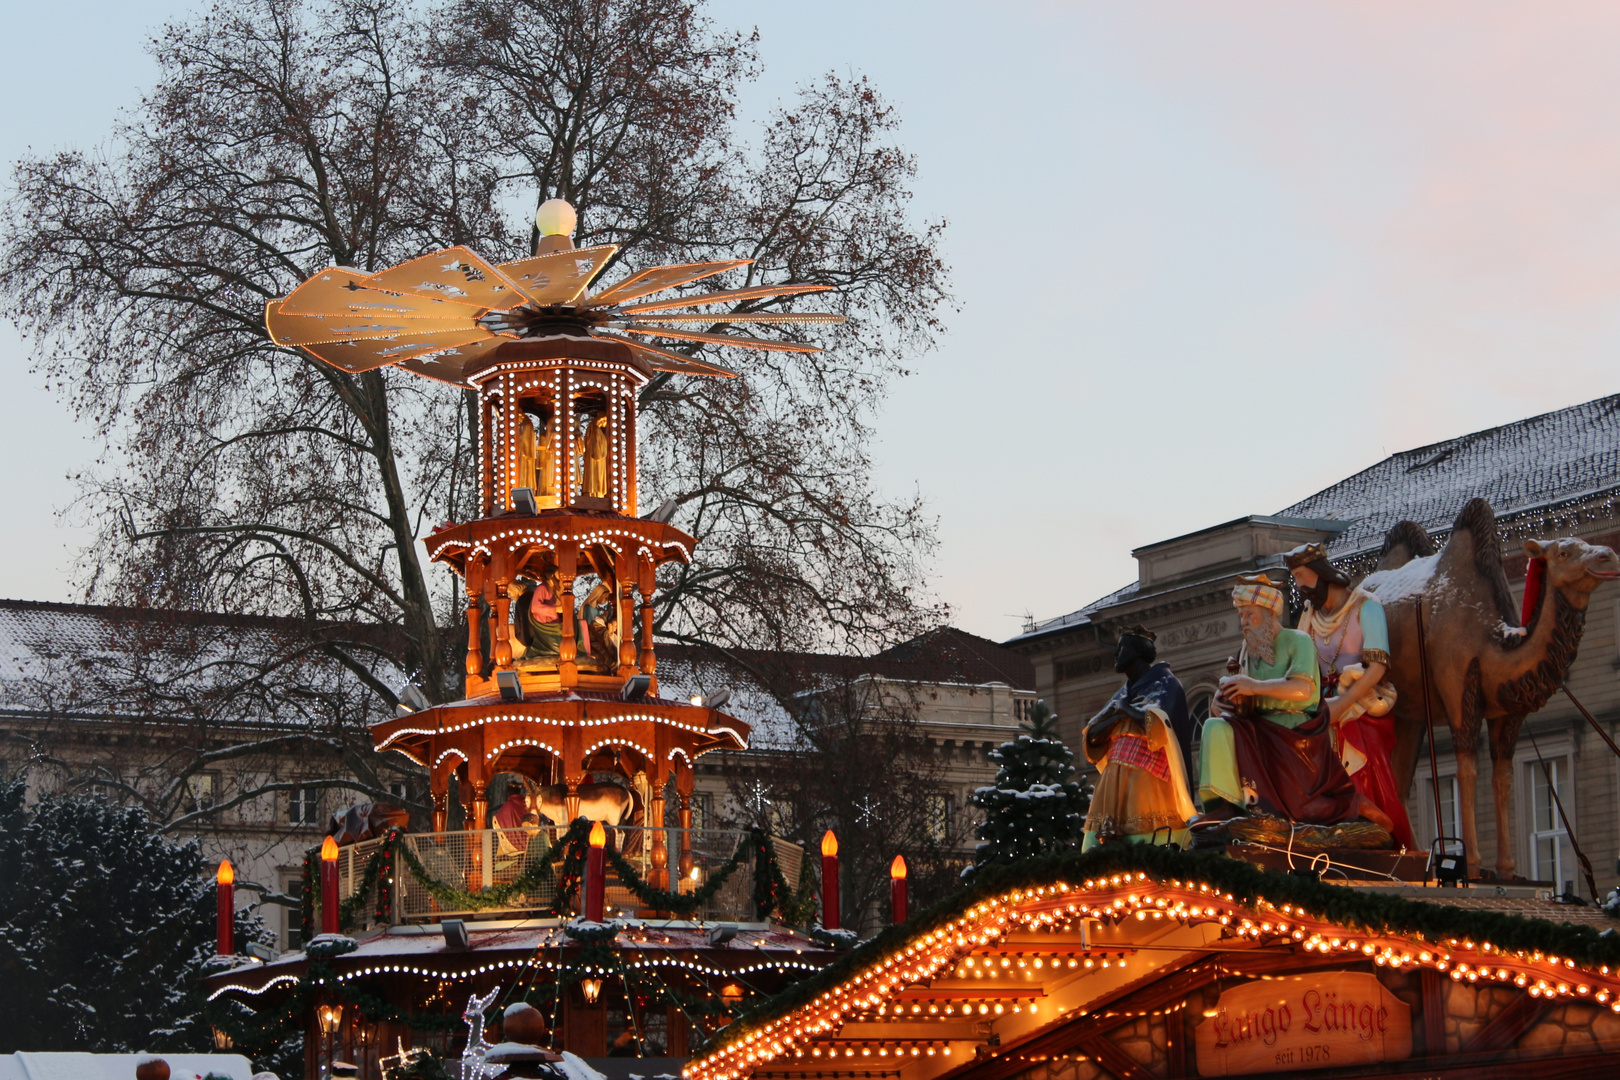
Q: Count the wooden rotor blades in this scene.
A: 11